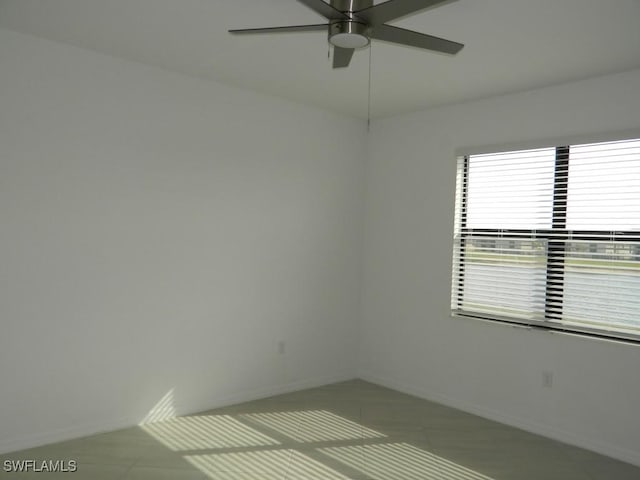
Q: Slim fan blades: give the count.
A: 5